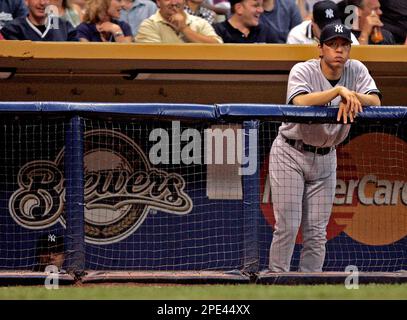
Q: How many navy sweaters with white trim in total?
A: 1